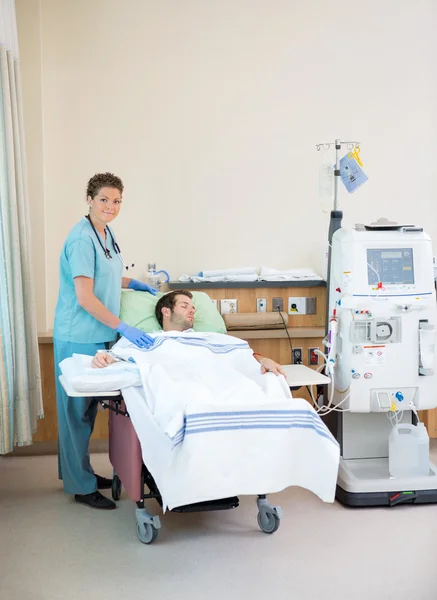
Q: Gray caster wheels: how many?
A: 2